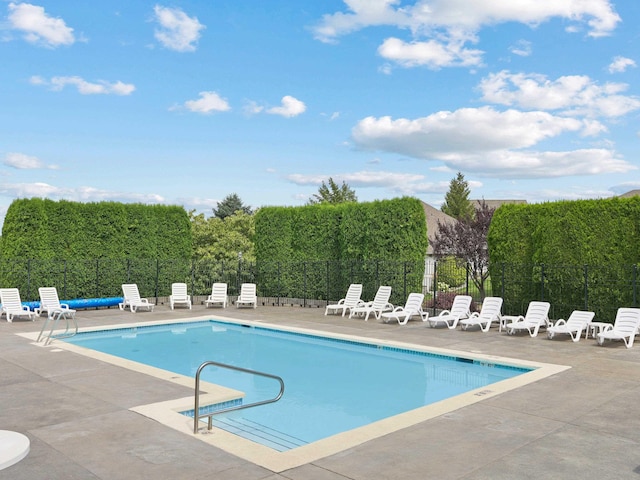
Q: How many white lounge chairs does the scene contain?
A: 14